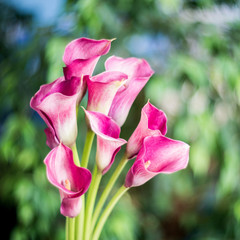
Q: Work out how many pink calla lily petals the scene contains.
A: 8